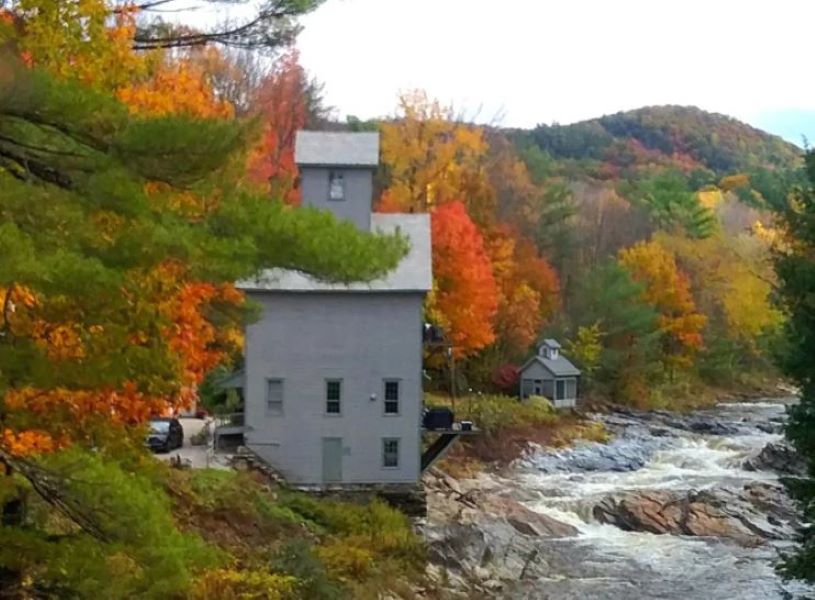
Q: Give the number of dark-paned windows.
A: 3